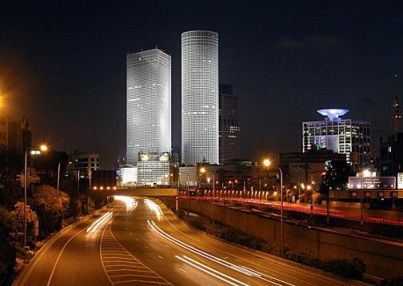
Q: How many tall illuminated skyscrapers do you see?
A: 2